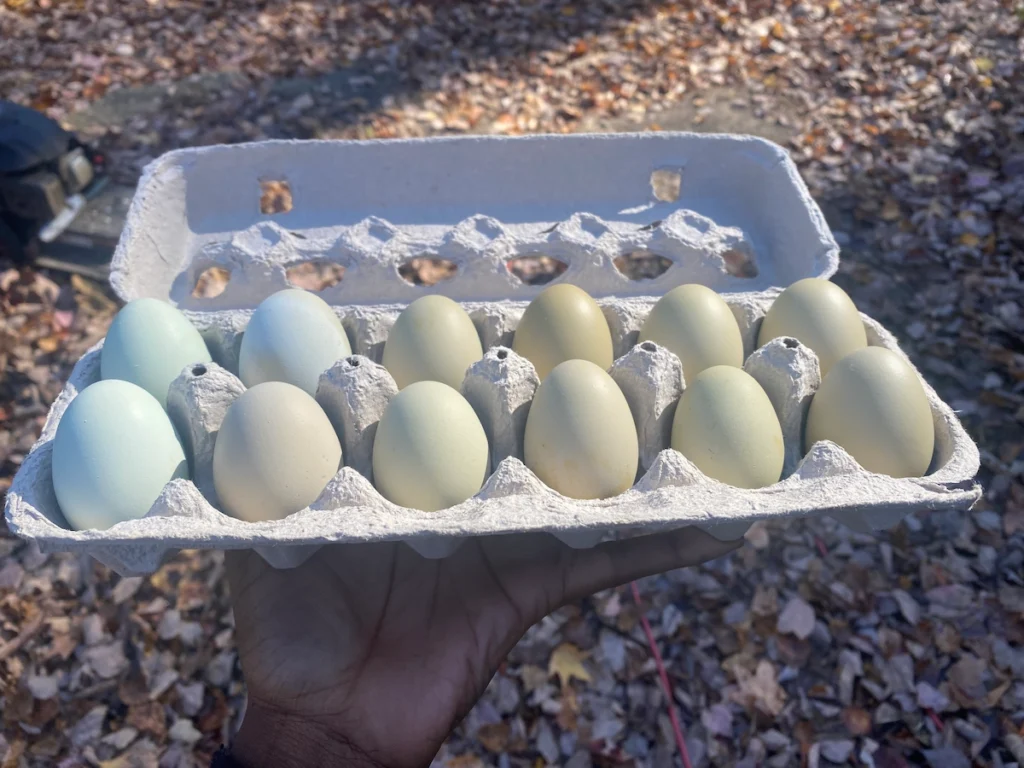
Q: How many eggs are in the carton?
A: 12